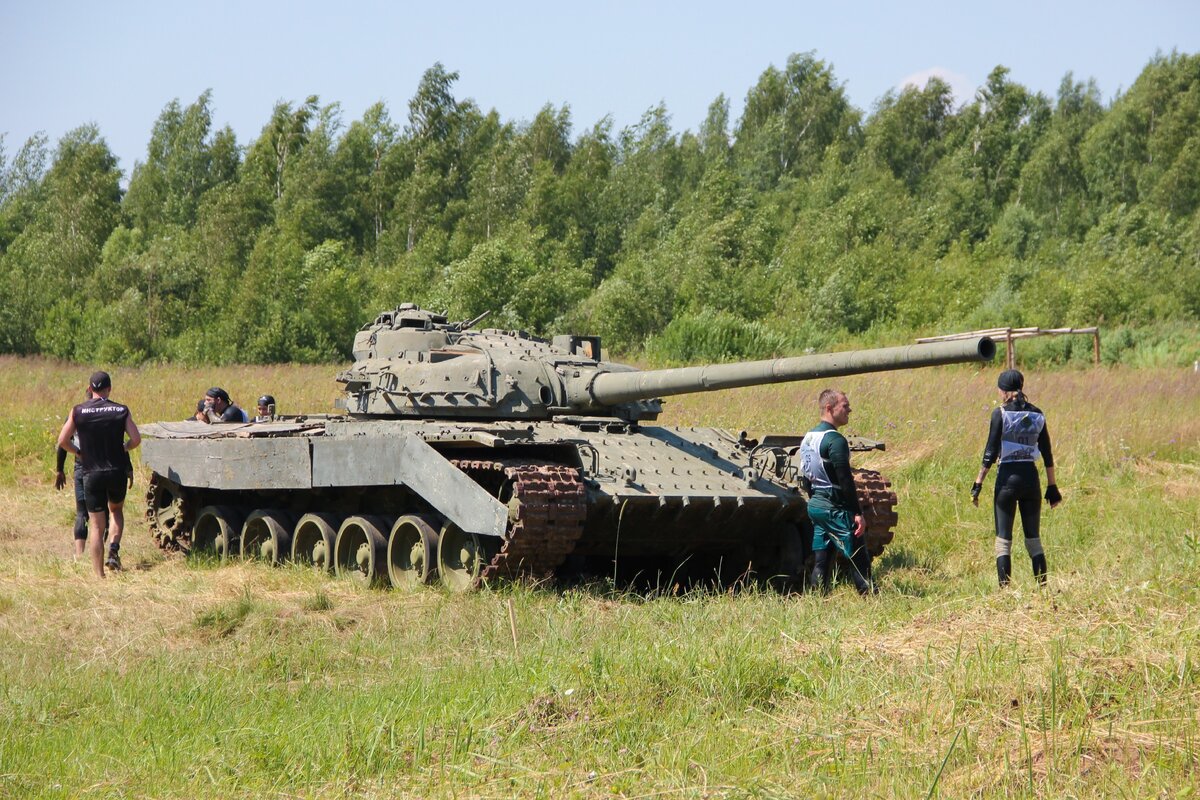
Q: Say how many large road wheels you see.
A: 6